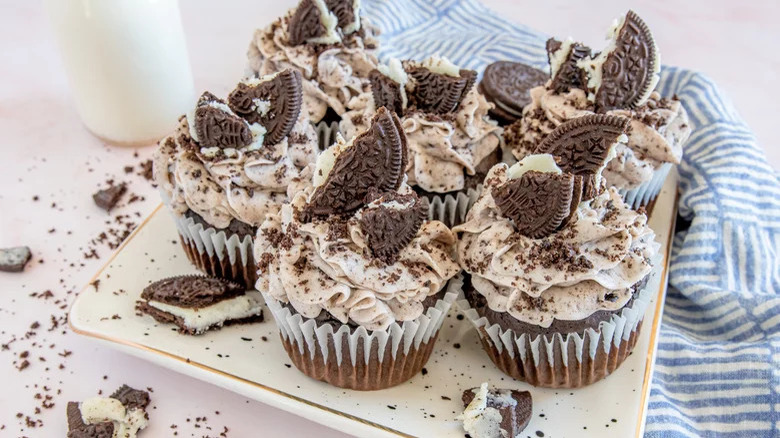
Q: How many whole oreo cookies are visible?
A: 1